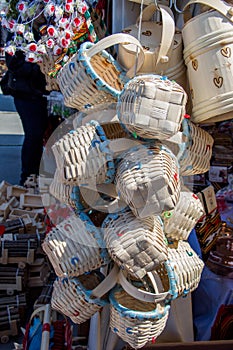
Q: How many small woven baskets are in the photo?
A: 12